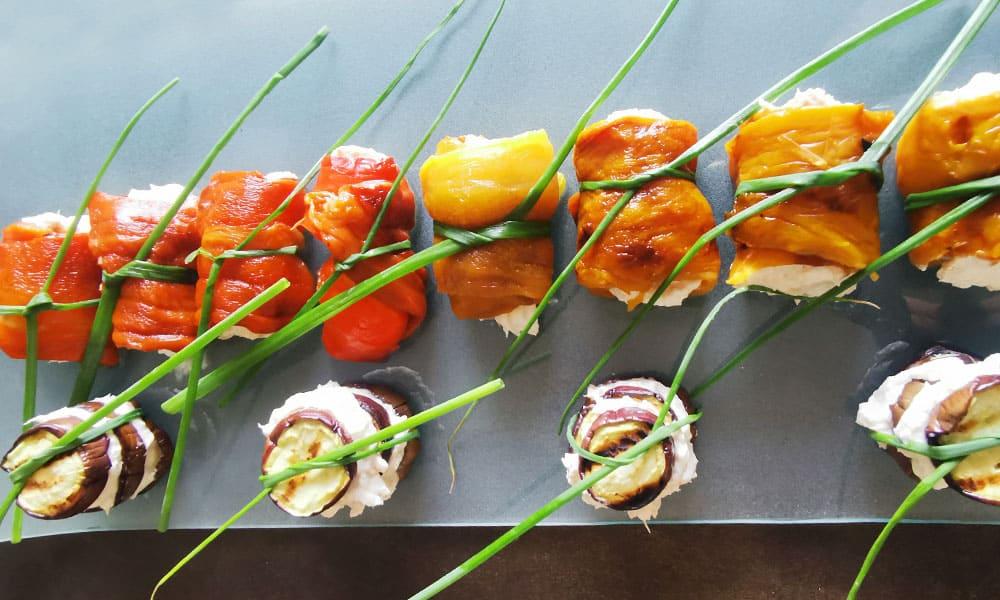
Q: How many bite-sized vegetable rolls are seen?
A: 12